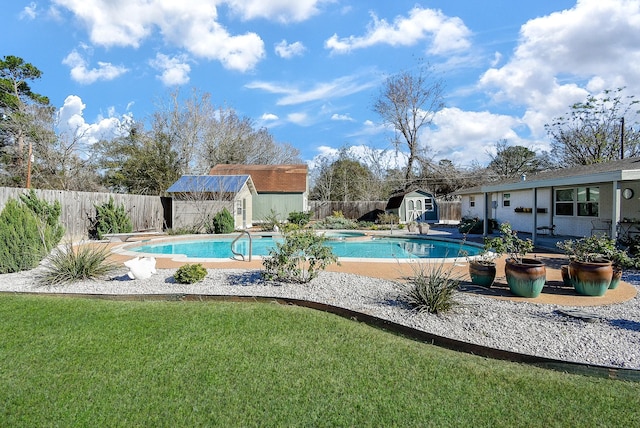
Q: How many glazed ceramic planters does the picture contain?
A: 5